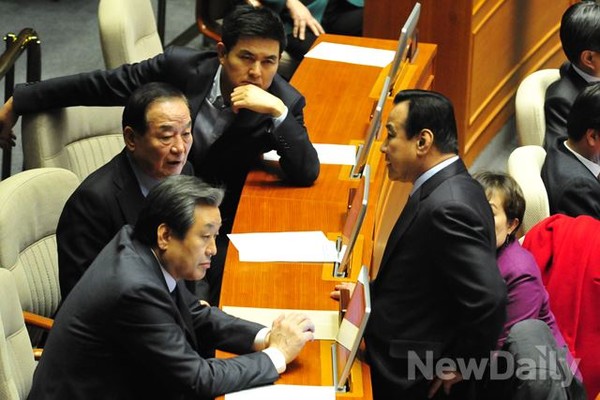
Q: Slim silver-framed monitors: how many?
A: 4